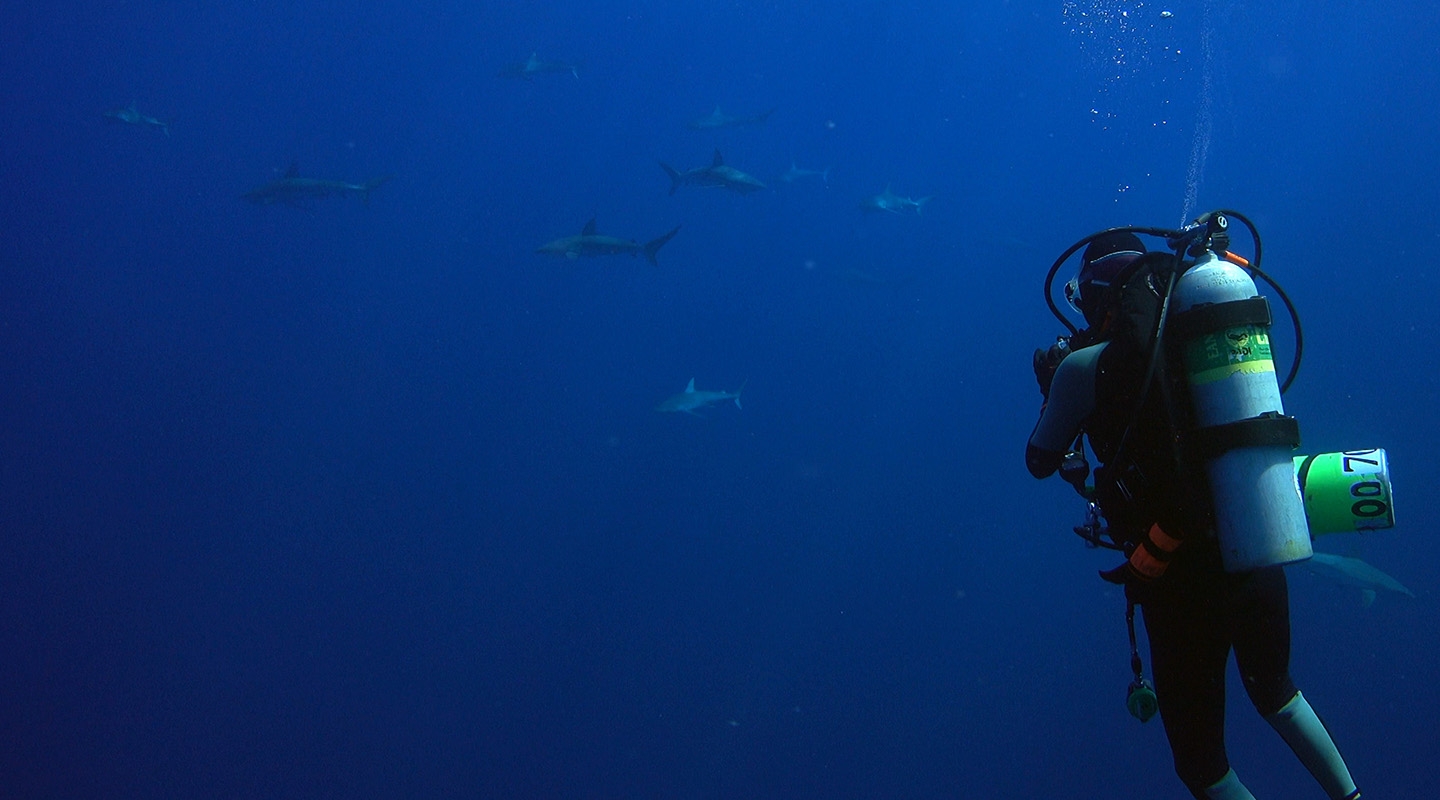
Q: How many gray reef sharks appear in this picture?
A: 10